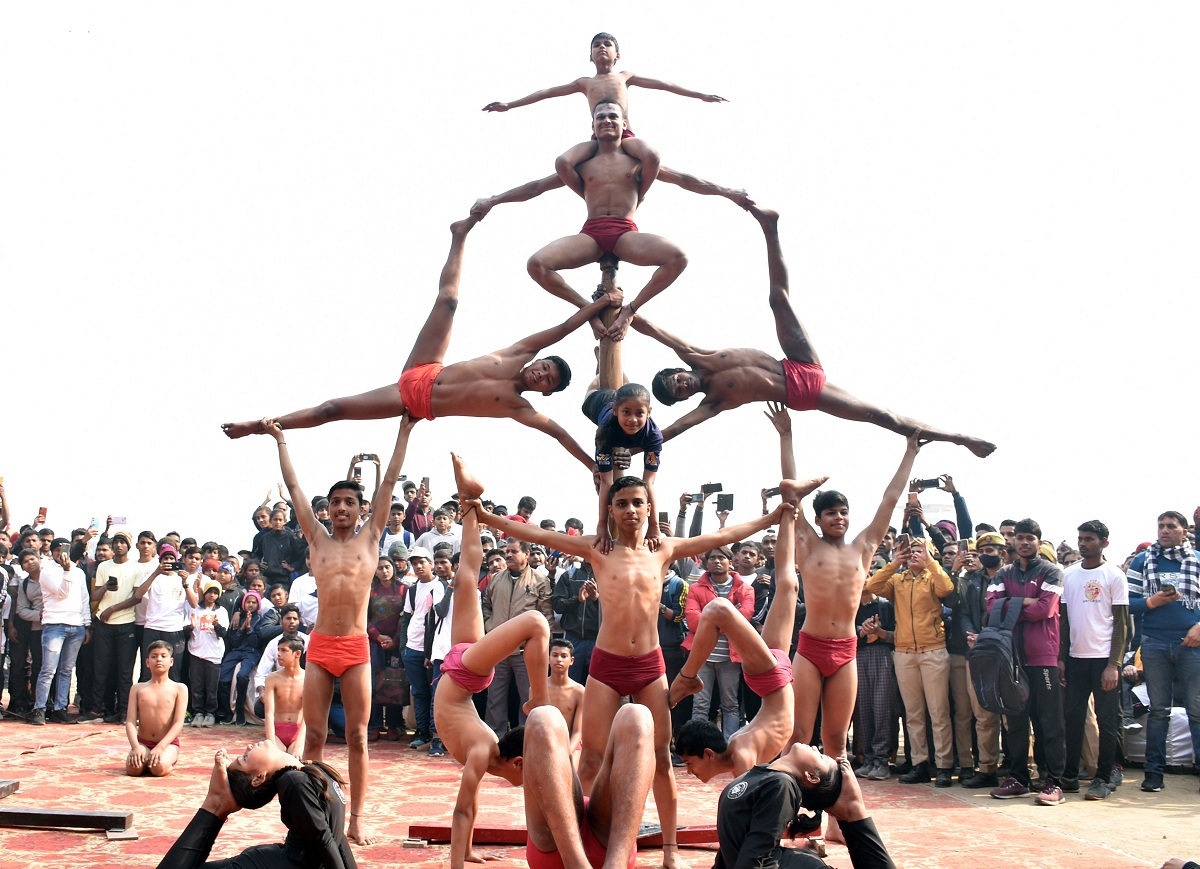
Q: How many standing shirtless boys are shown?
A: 3